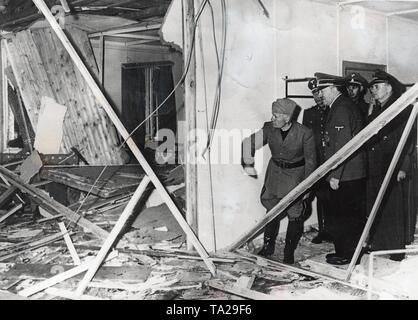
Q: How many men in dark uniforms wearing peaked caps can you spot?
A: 4